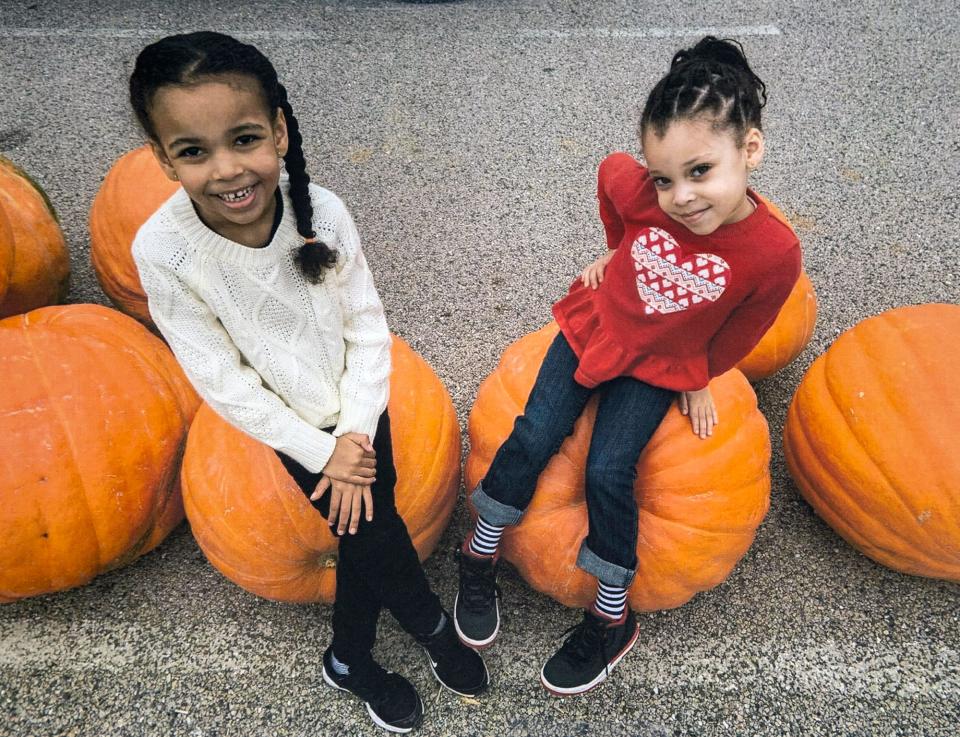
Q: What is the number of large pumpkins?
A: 7